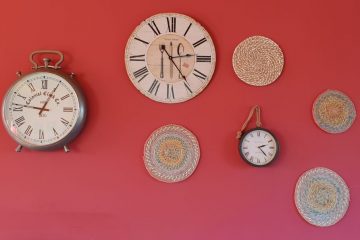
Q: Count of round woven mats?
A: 4